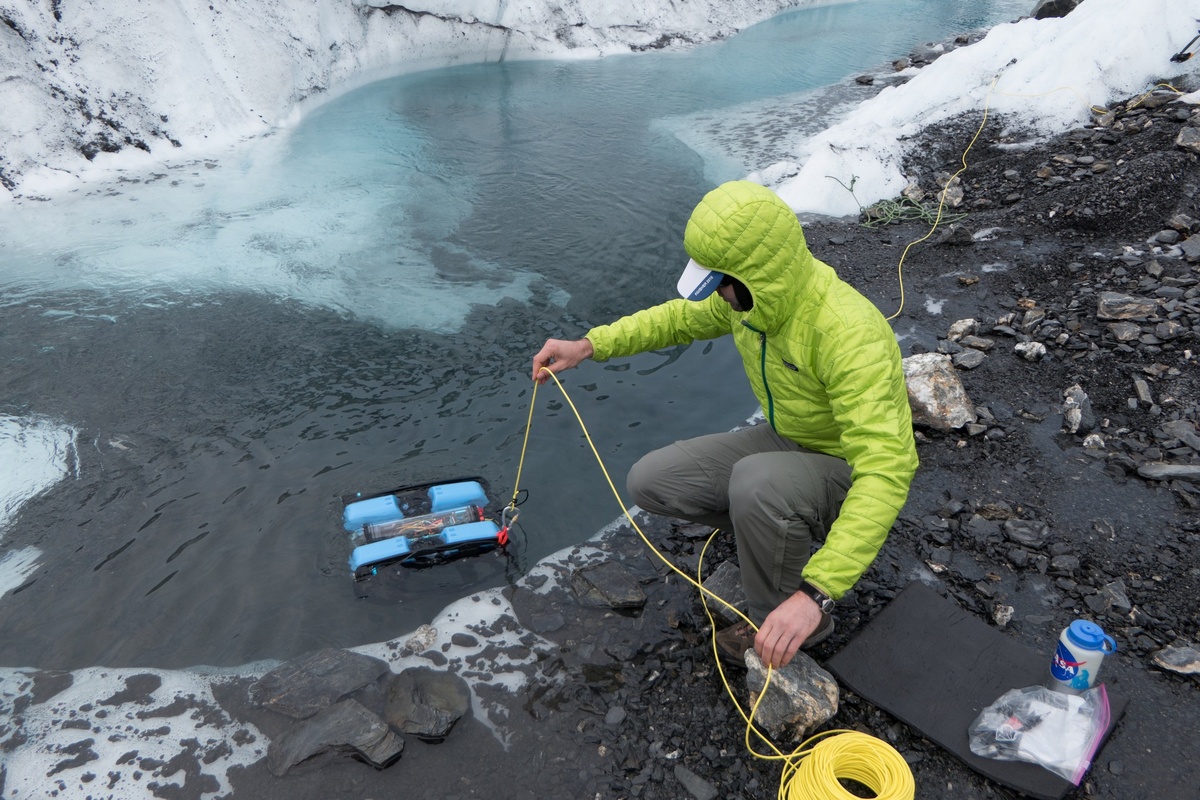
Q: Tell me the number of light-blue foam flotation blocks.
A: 4